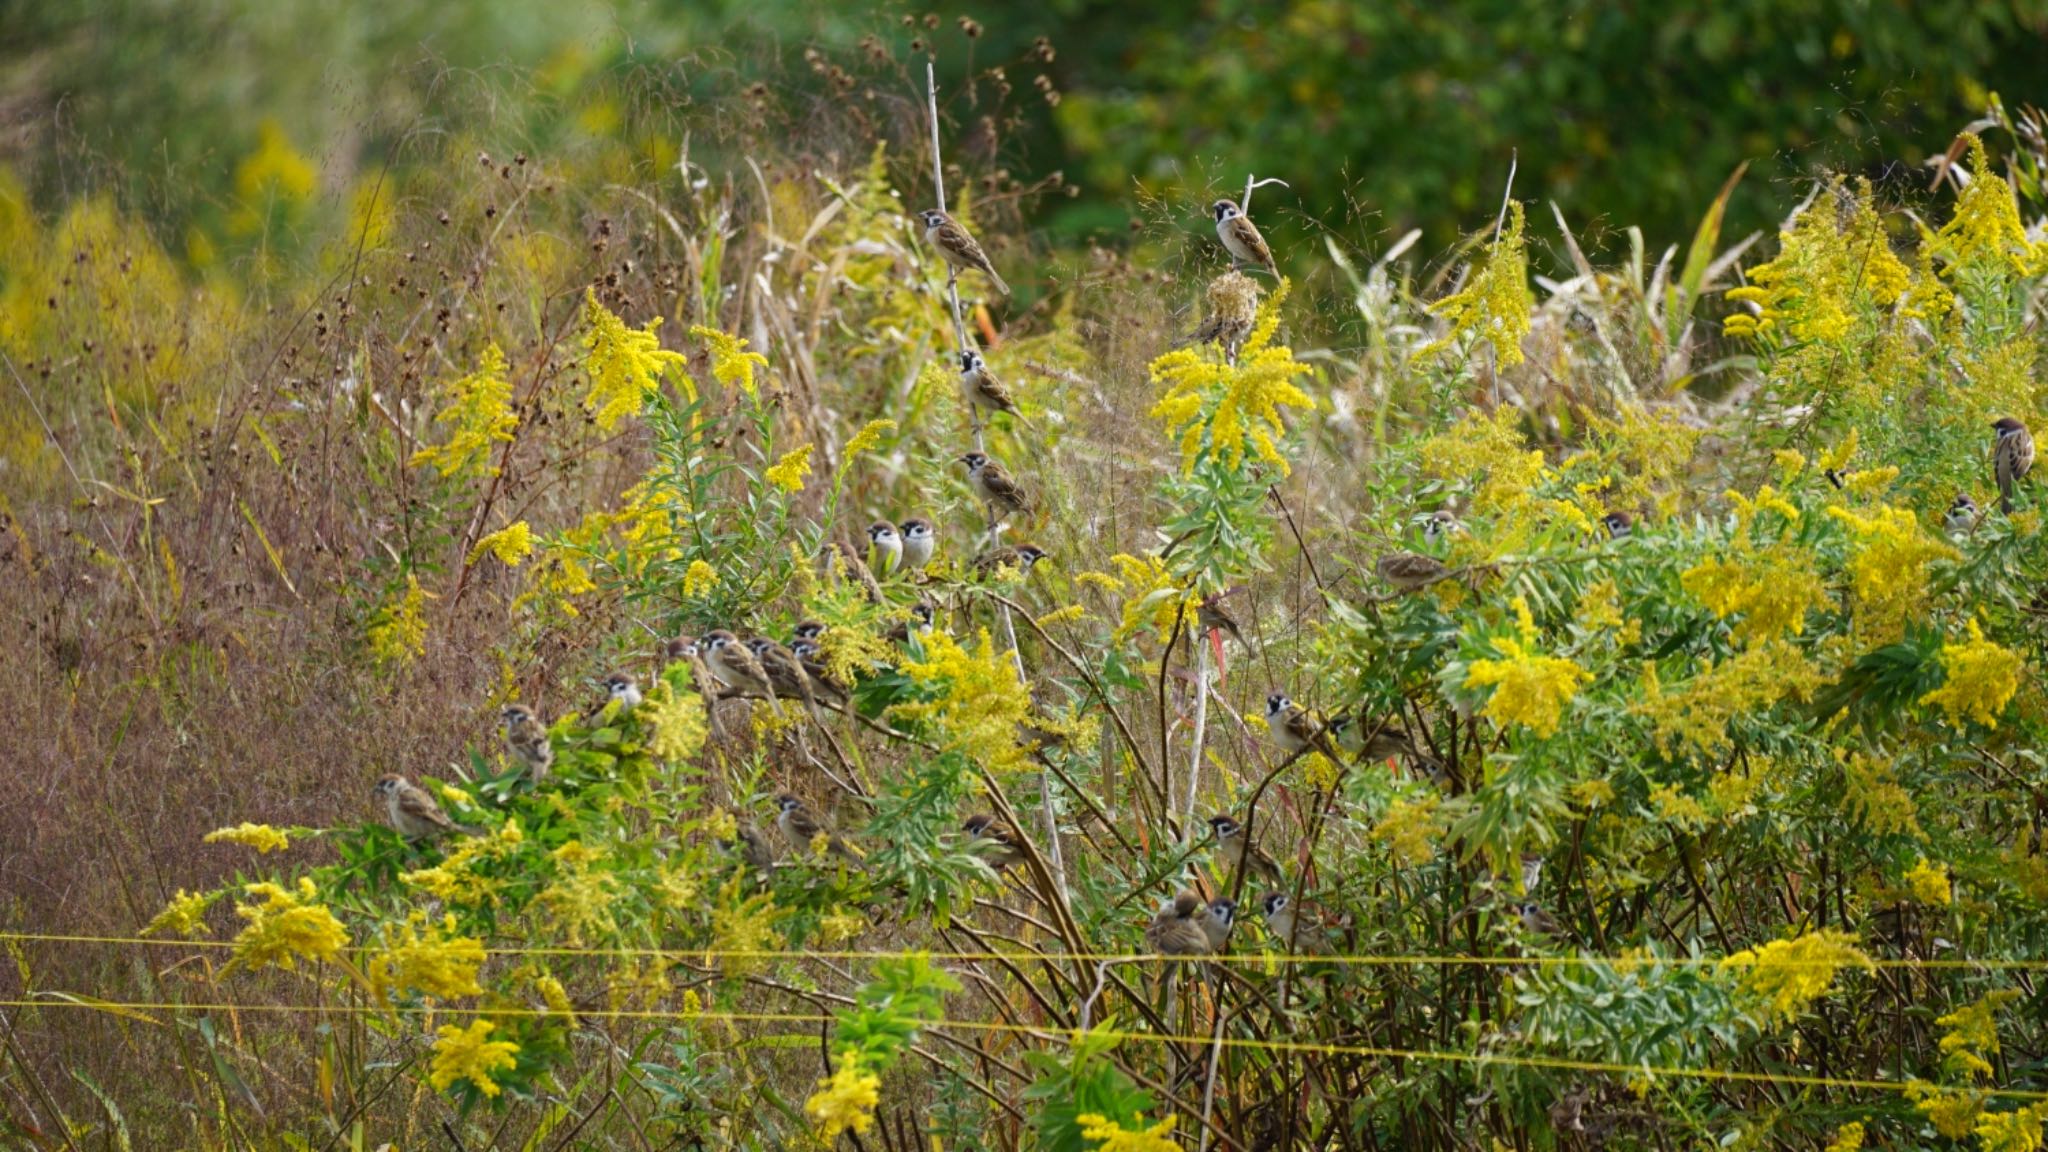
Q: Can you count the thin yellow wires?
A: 2